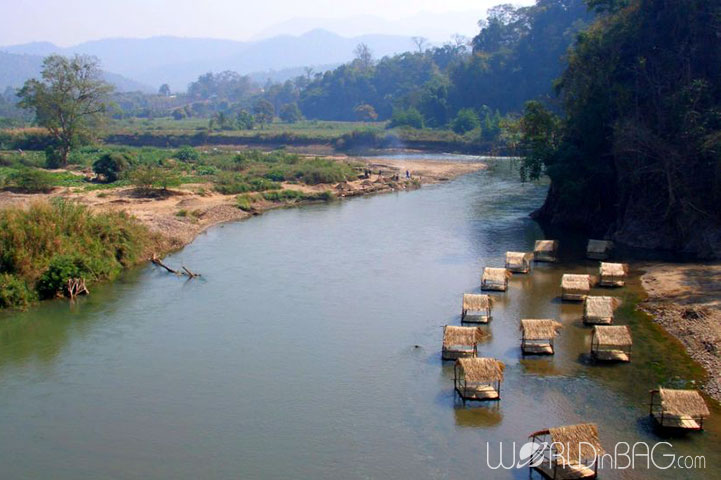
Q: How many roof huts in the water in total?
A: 14